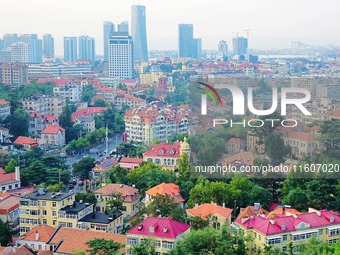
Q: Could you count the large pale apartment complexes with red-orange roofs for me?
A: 1